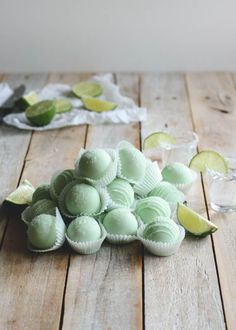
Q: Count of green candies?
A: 14